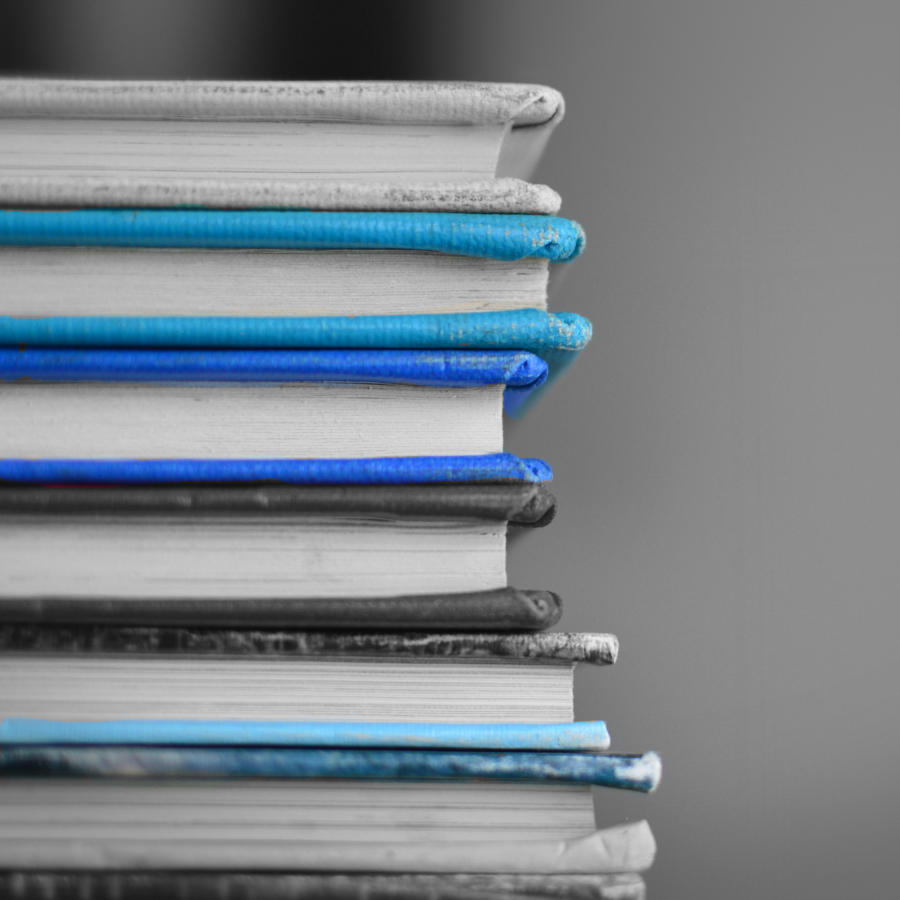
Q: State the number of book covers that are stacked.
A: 13